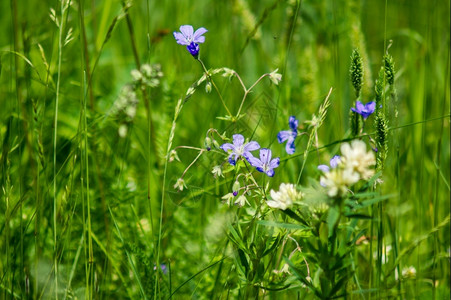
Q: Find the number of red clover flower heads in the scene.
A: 0